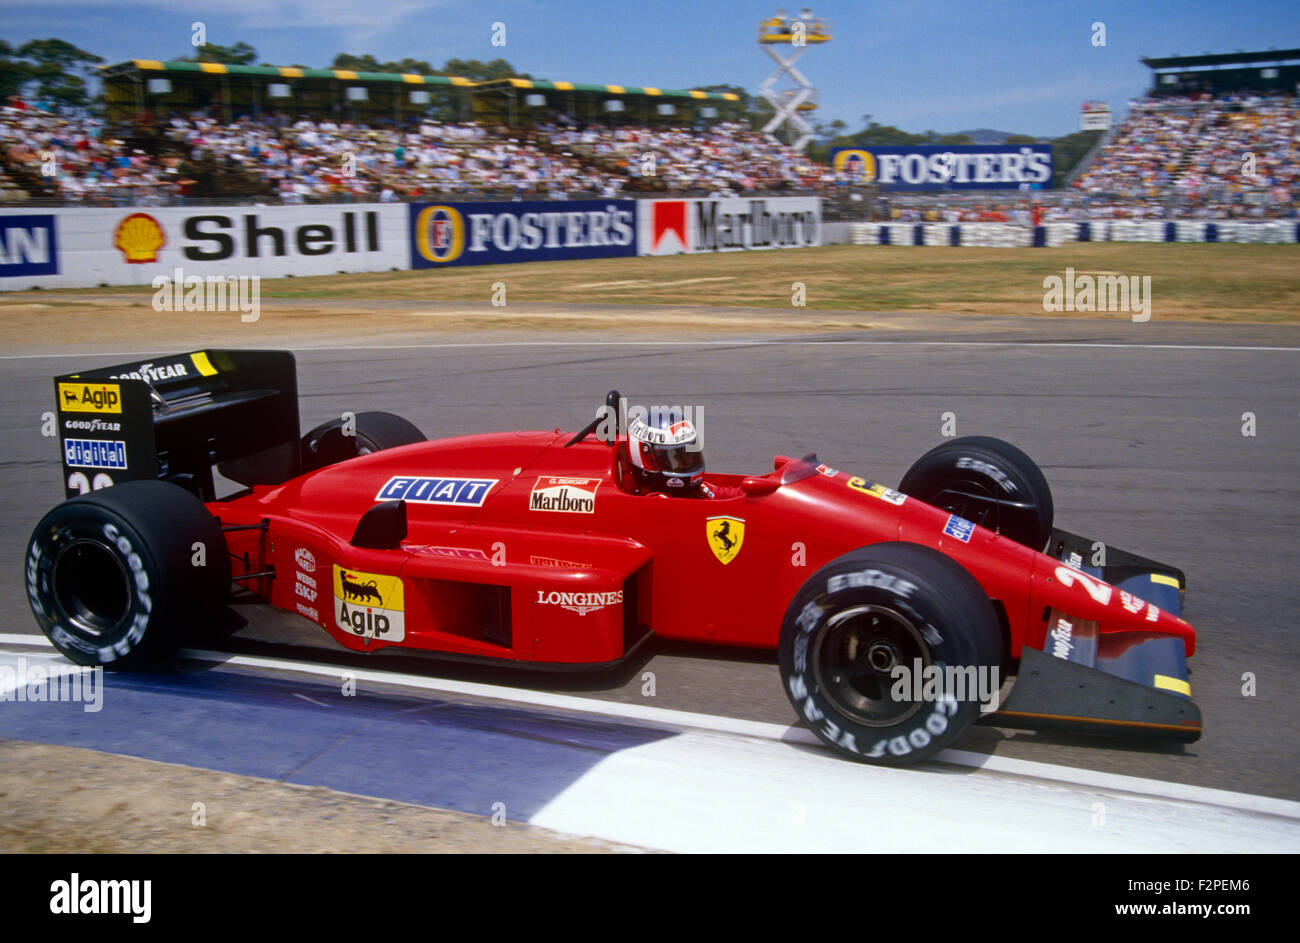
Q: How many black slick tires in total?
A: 4